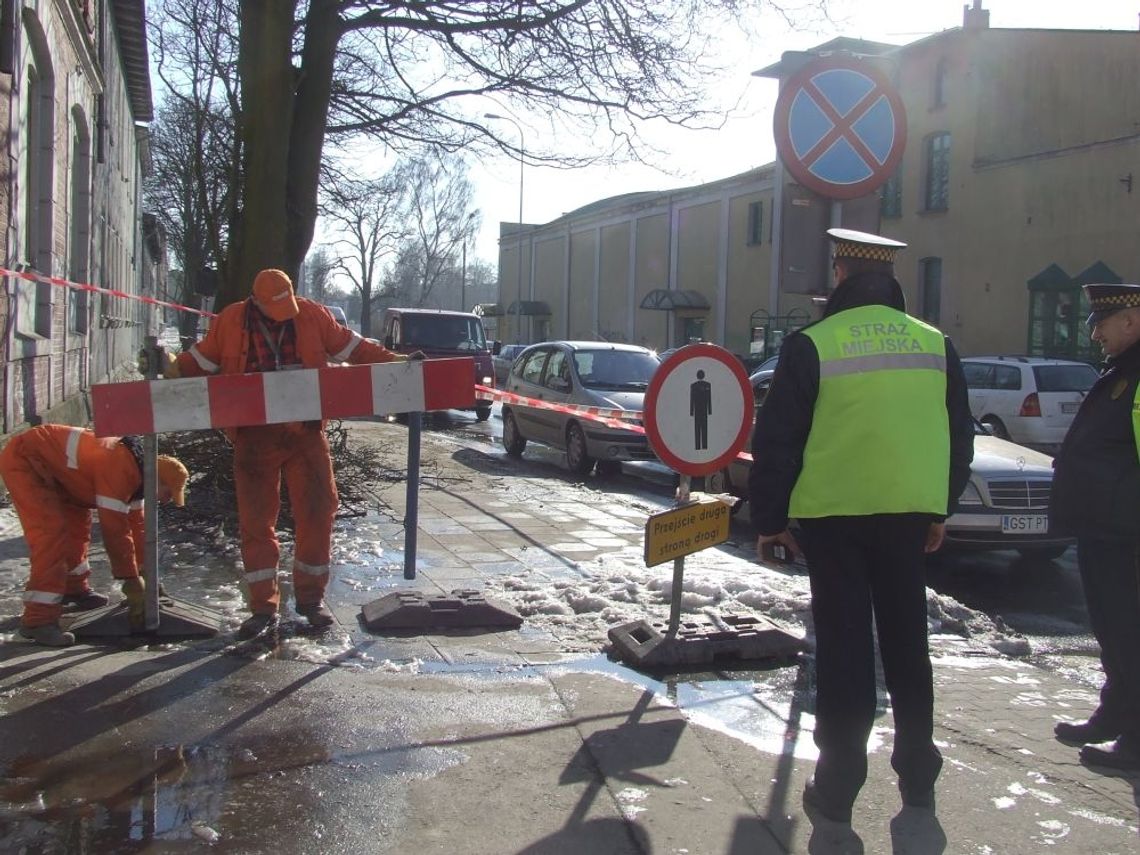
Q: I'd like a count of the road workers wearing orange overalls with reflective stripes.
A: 2